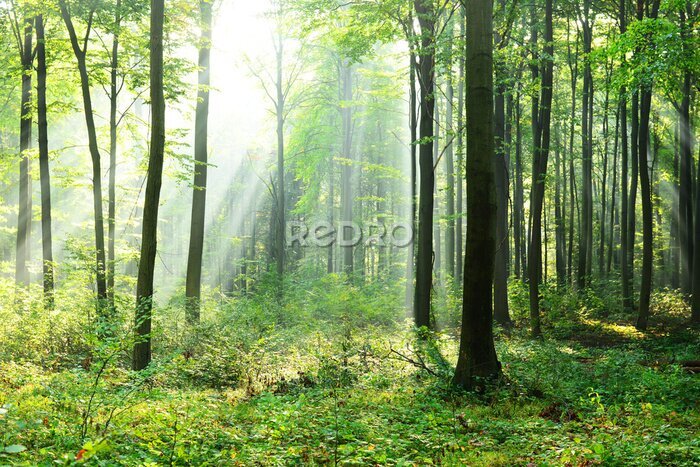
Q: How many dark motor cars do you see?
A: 0